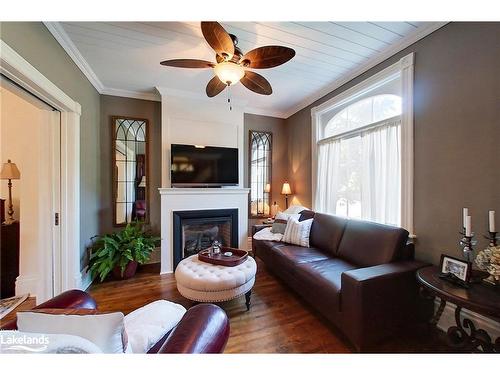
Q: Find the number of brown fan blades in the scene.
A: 5